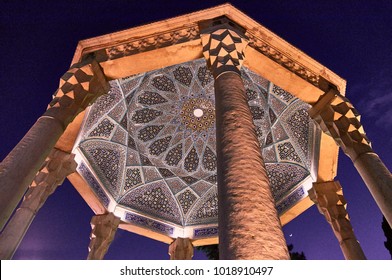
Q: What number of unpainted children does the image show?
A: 0